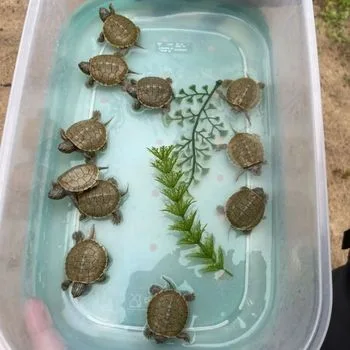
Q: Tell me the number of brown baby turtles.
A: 11